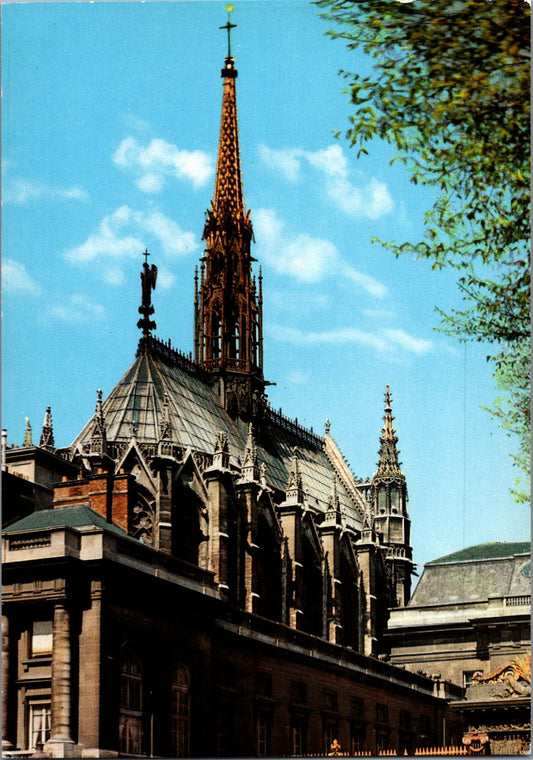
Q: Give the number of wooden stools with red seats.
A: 0